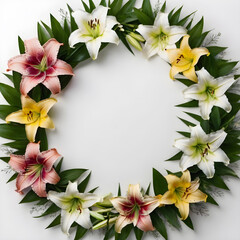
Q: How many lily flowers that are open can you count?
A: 11